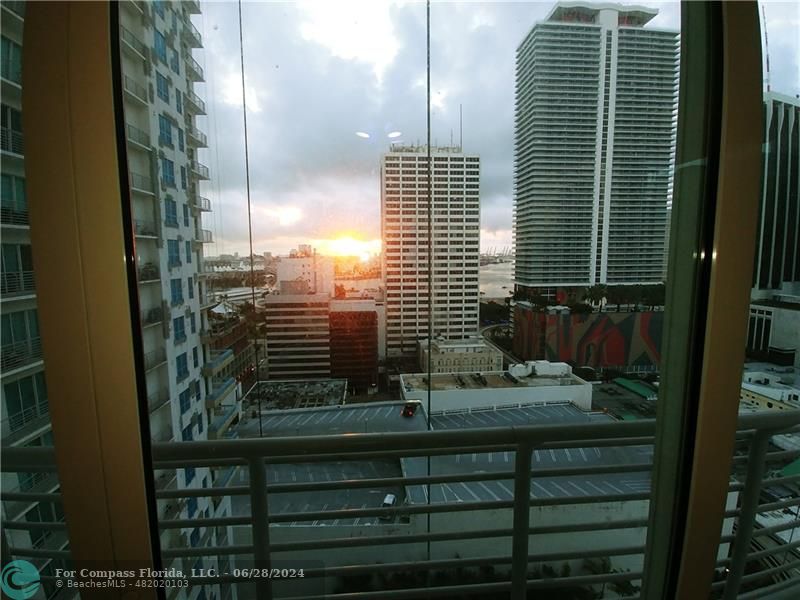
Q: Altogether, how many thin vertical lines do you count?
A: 2